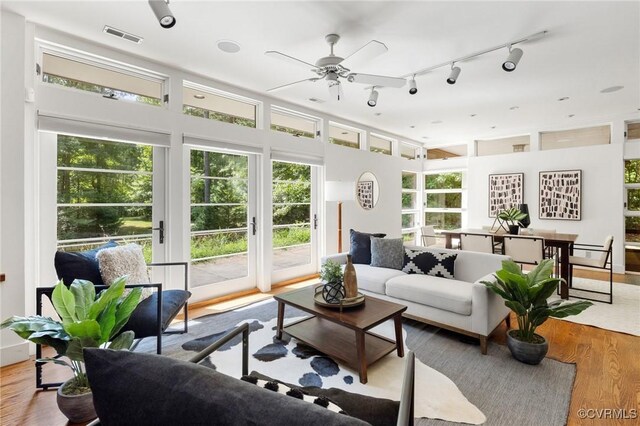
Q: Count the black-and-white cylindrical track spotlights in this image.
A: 5